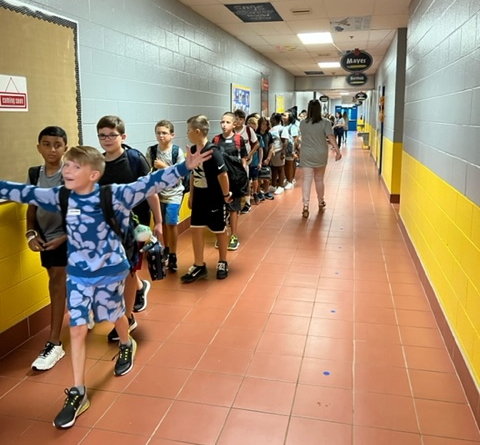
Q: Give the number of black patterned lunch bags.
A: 1